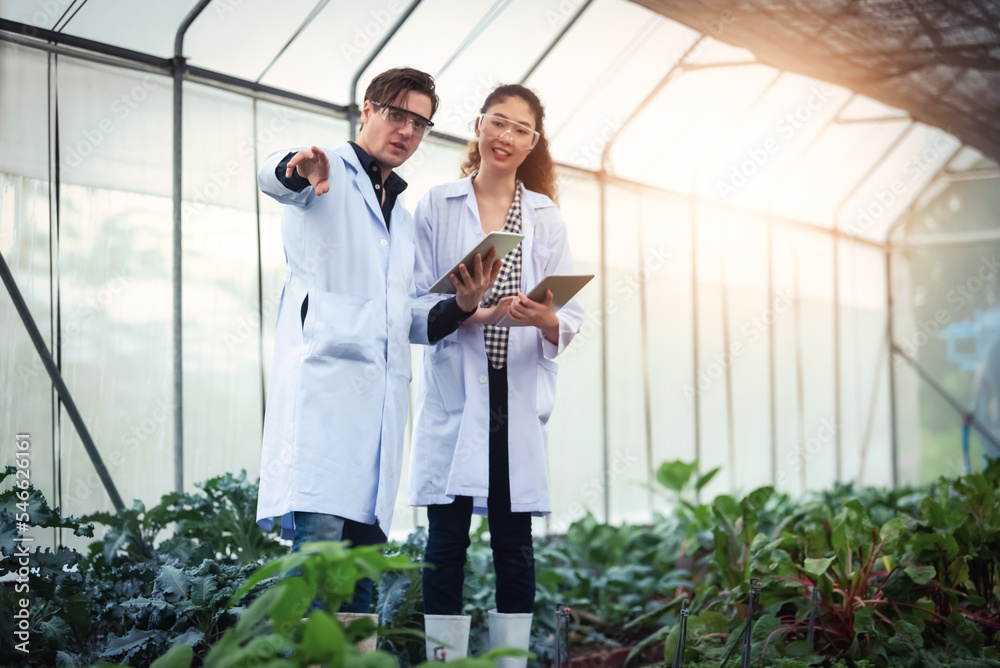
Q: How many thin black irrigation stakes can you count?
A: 4